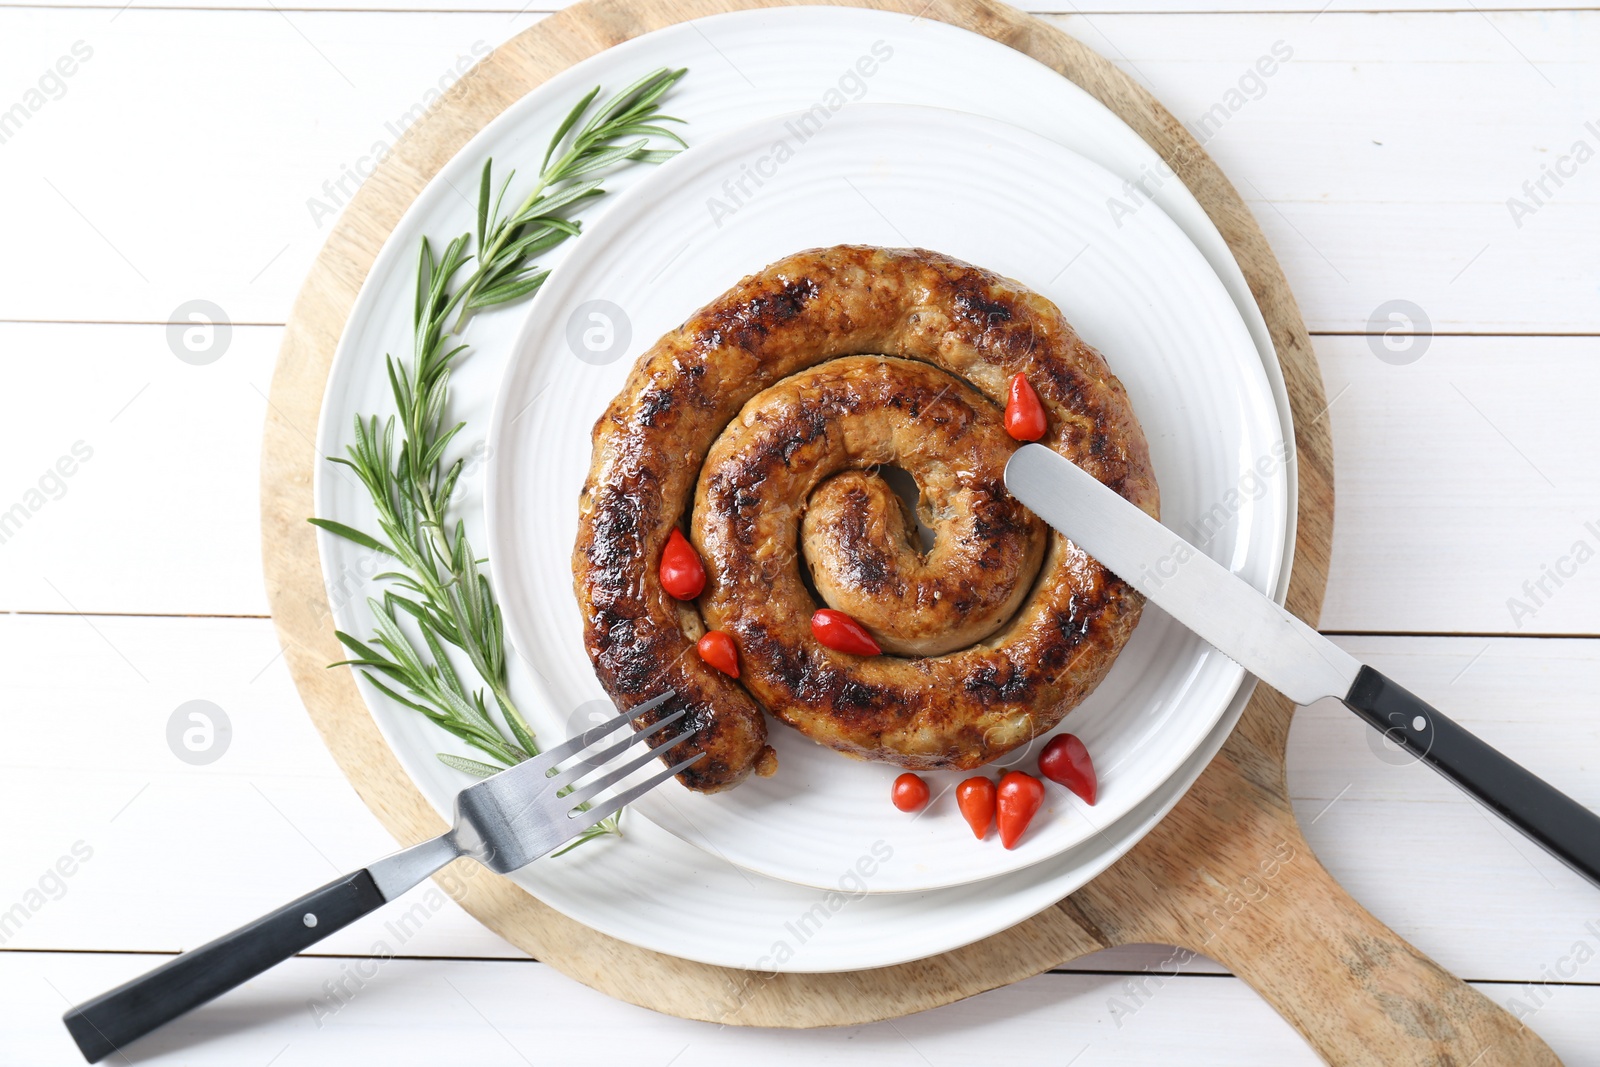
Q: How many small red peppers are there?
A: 8